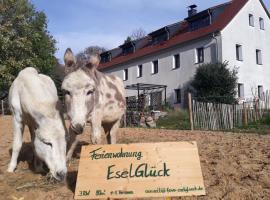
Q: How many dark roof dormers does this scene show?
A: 4